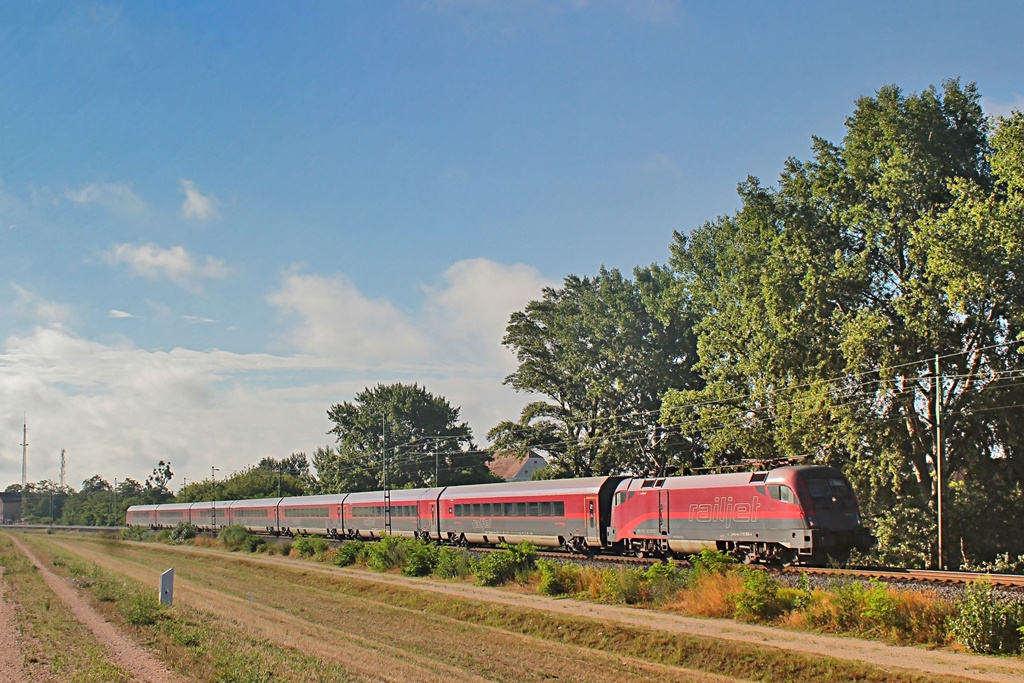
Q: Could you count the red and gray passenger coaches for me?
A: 7